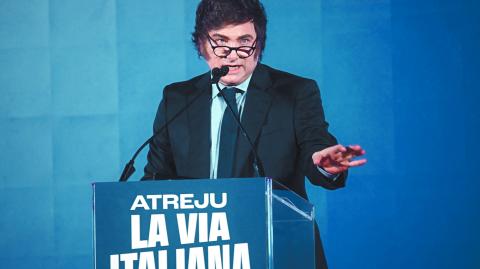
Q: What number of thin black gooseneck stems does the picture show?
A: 2